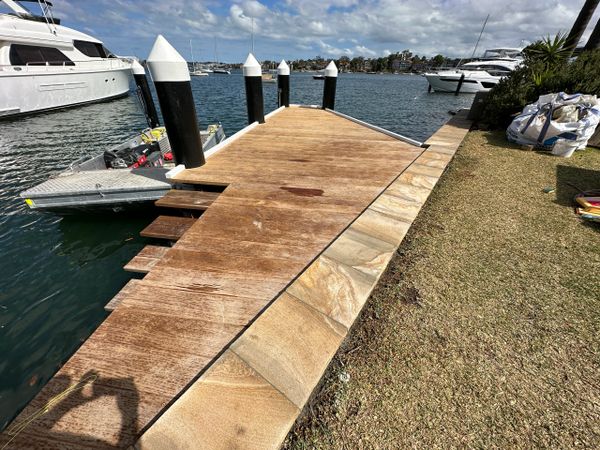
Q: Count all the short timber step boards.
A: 4